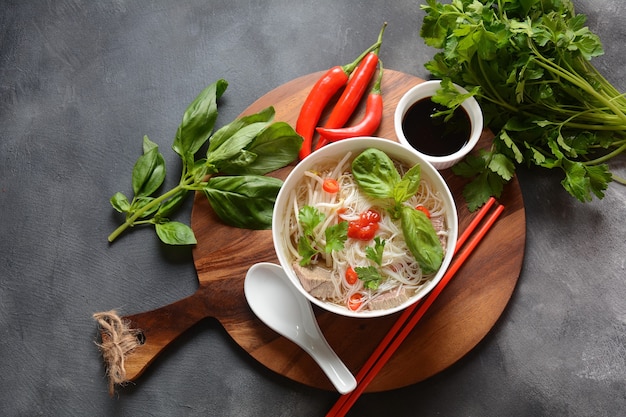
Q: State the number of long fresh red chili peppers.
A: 3